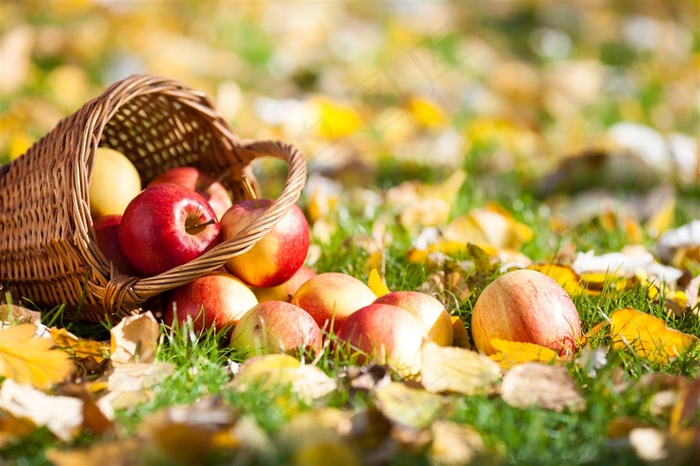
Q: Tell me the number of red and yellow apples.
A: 12